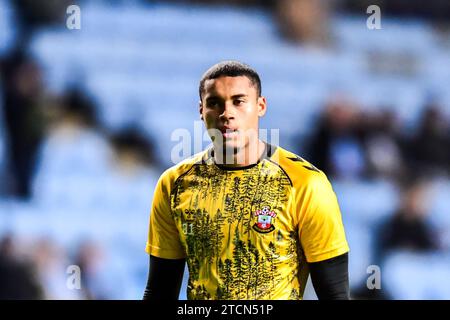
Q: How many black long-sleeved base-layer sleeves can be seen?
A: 2